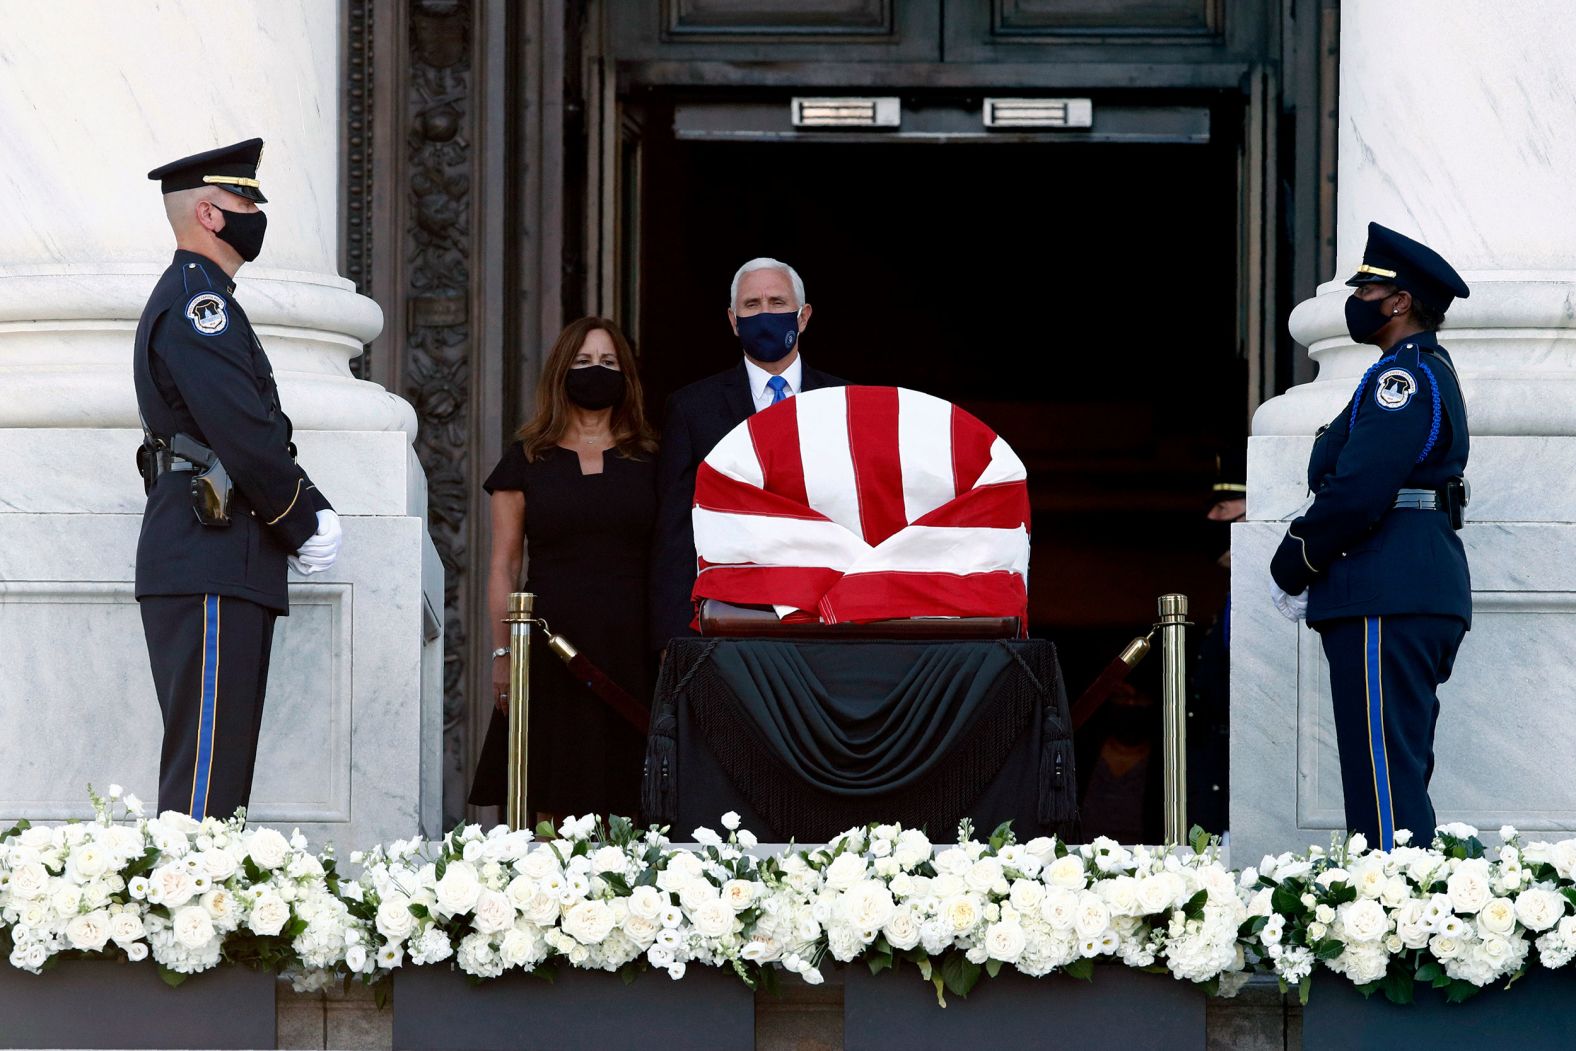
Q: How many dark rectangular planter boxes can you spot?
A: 4